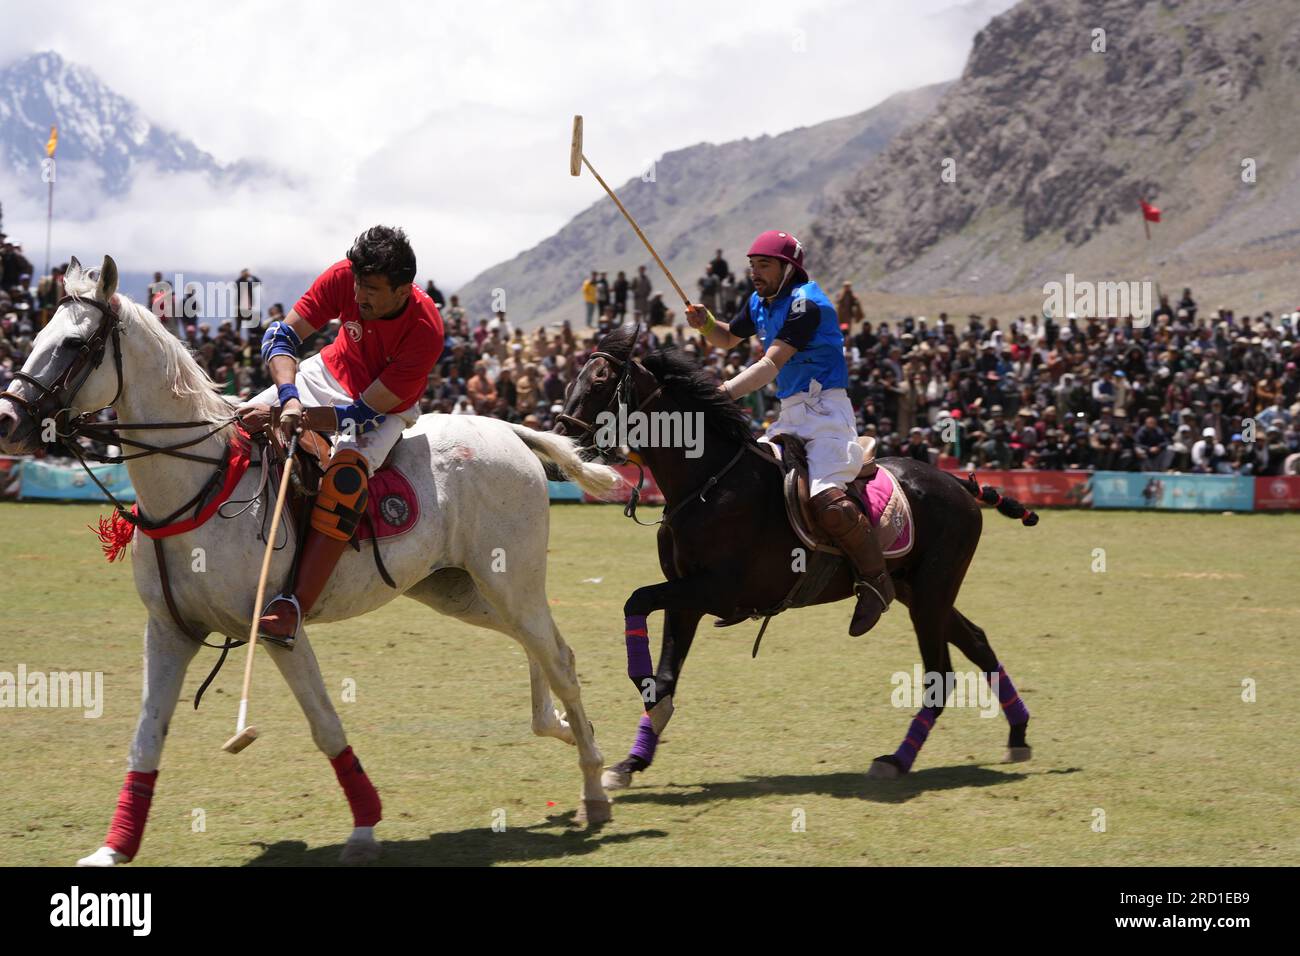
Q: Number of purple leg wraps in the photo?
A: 4